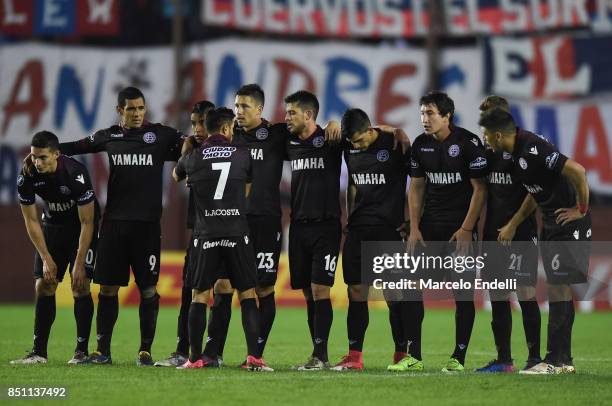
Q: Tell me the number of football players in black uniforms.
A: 10